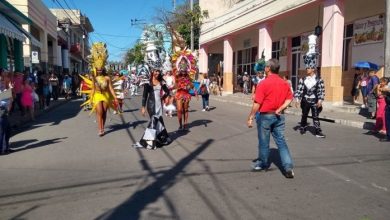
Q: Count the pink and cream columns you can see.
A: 4